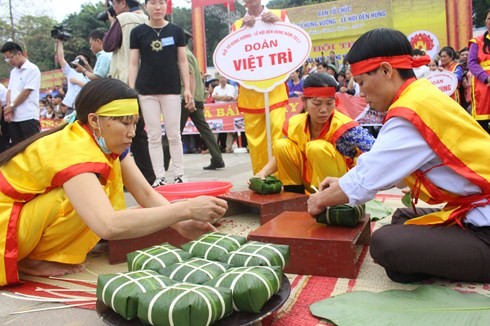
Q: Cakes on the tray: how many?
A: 7